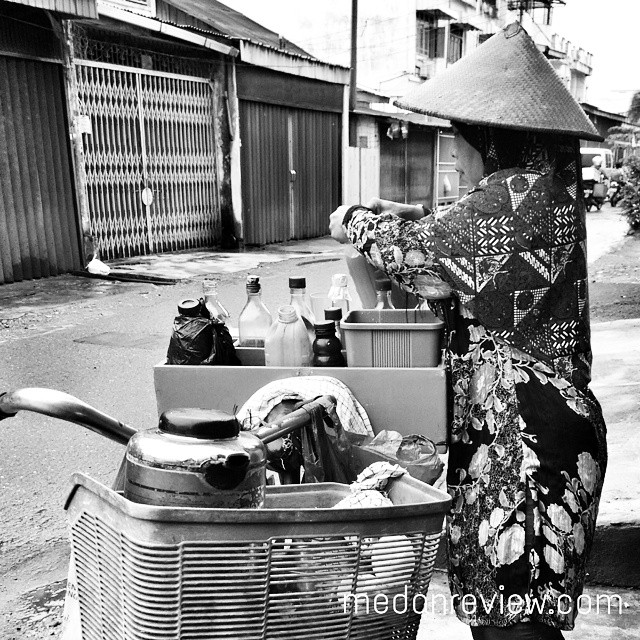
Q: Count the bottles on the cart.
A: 9